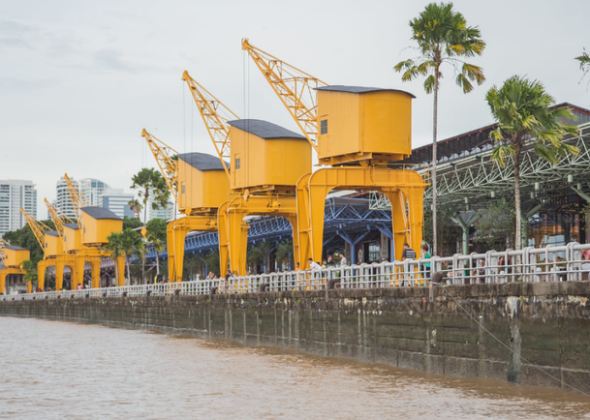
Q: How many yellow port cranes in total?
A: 7